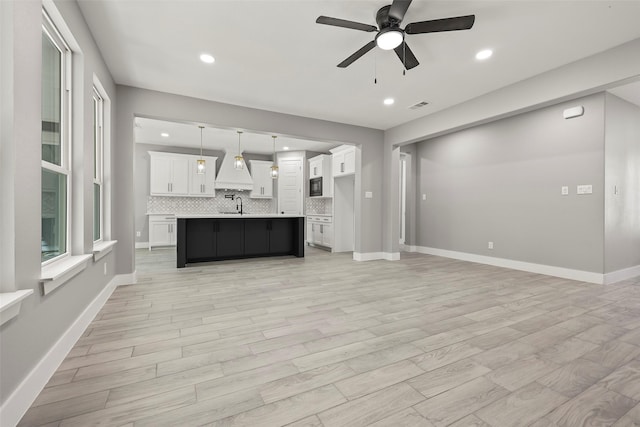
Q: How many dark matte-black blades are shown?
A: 5